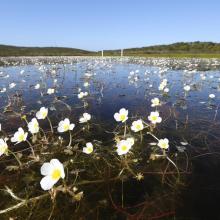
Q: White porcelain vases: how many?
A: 0